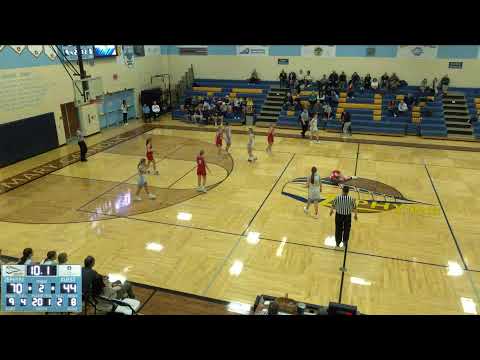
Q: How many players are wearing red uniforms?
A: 5